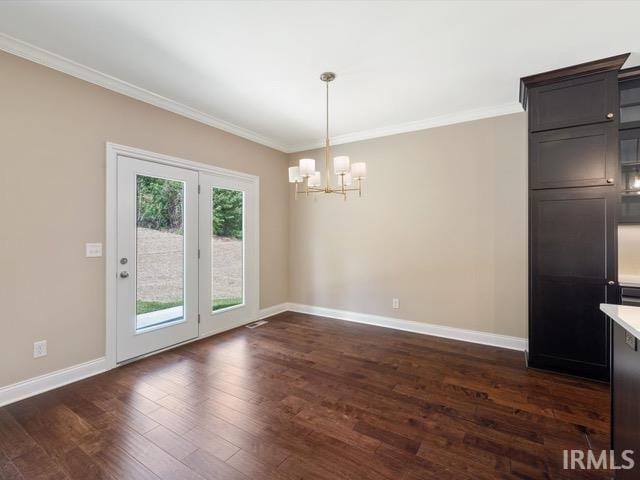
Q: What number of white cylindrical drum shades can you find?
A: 6